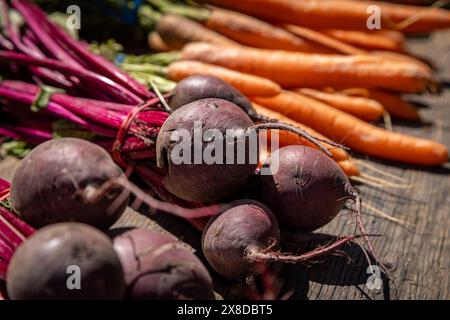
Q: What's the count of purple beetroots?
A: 7